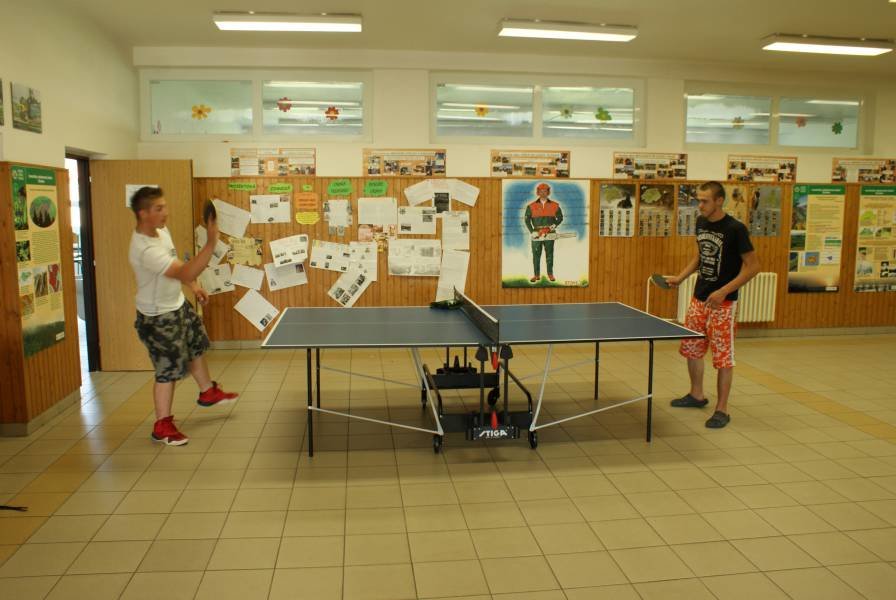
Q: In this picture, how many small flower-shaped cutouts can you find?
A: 9